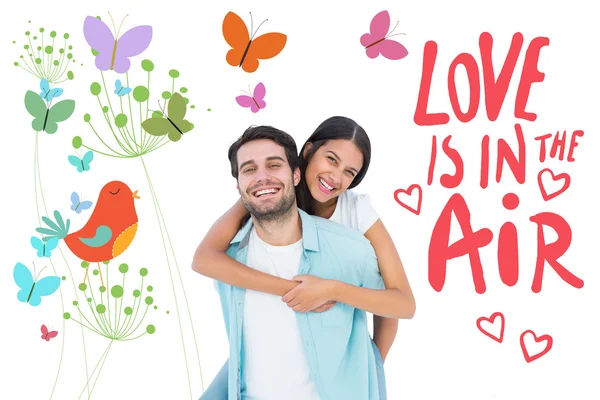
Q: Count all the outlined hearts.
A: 4